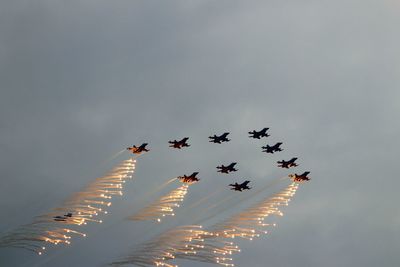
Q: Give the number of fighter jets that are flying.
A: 10